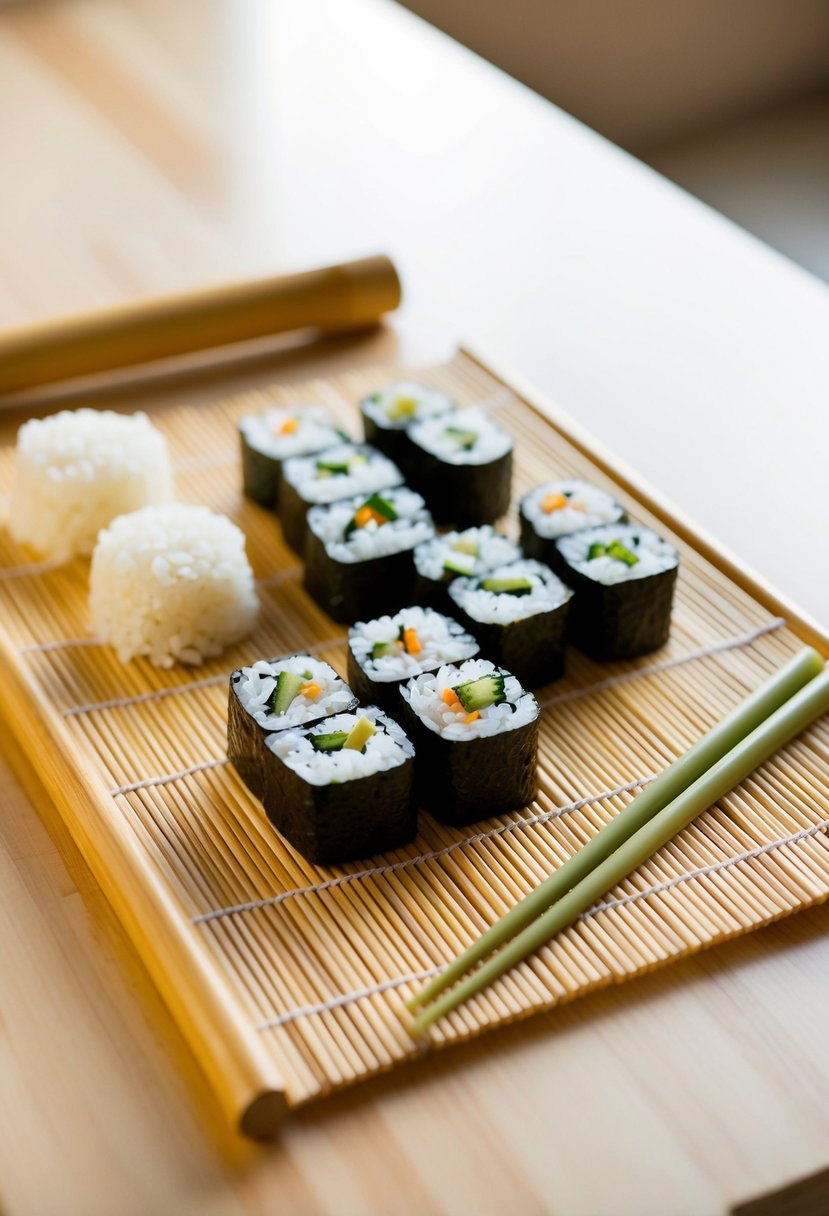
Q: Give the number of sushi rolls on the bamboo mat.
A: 13